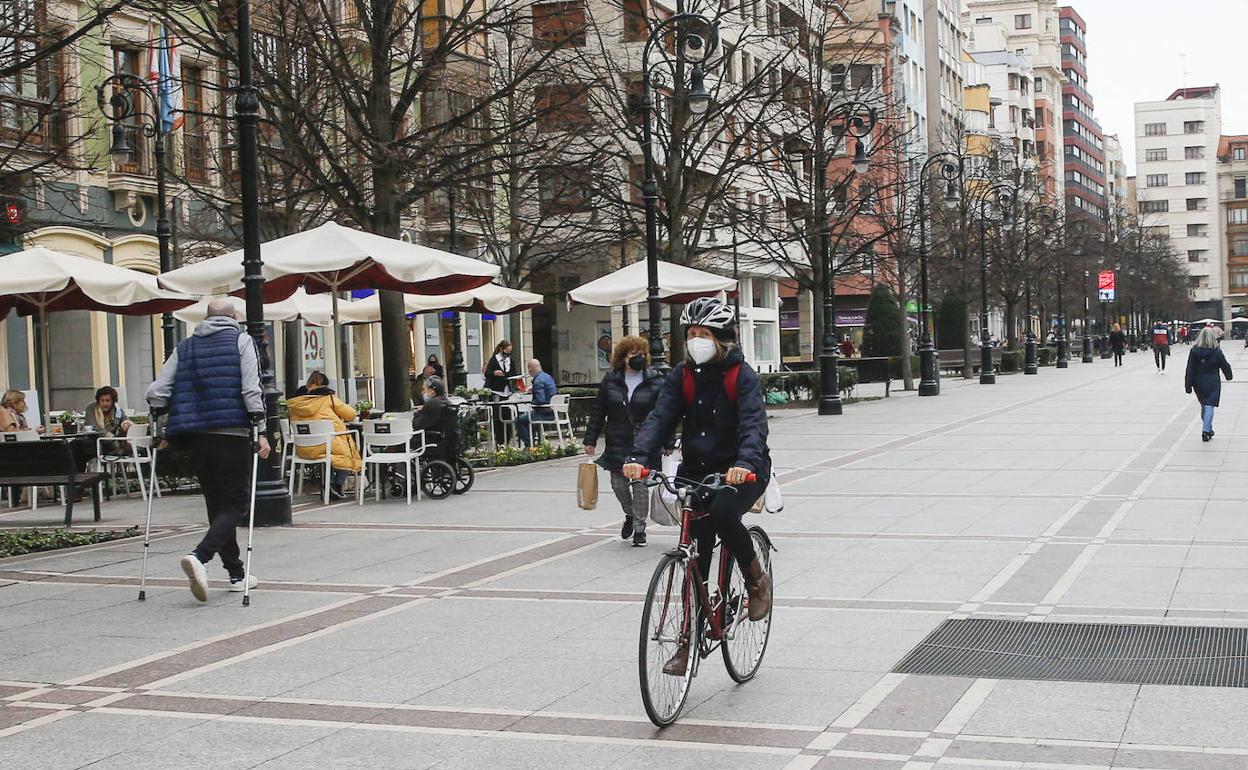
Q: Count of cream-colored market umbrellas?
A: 5